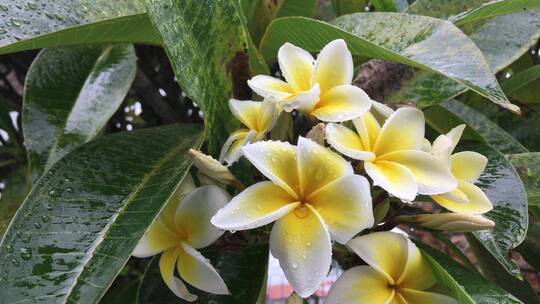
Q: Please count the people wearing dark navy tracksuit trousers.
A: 0